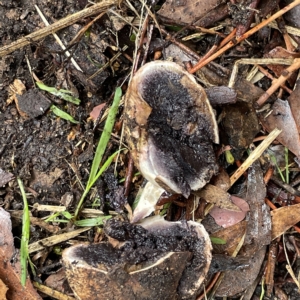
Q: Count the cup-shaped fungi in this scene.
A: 2